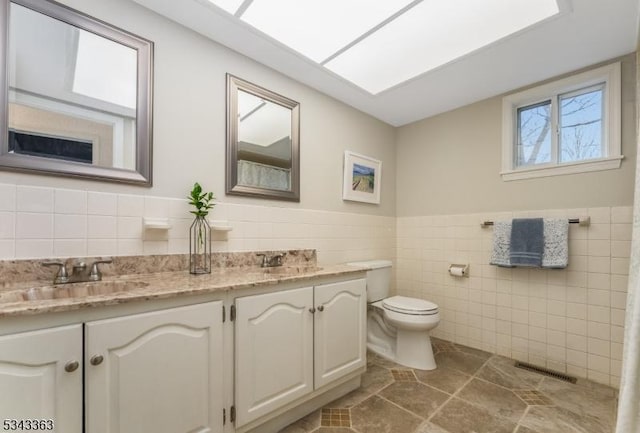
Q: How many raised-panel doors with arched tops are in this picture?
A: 4